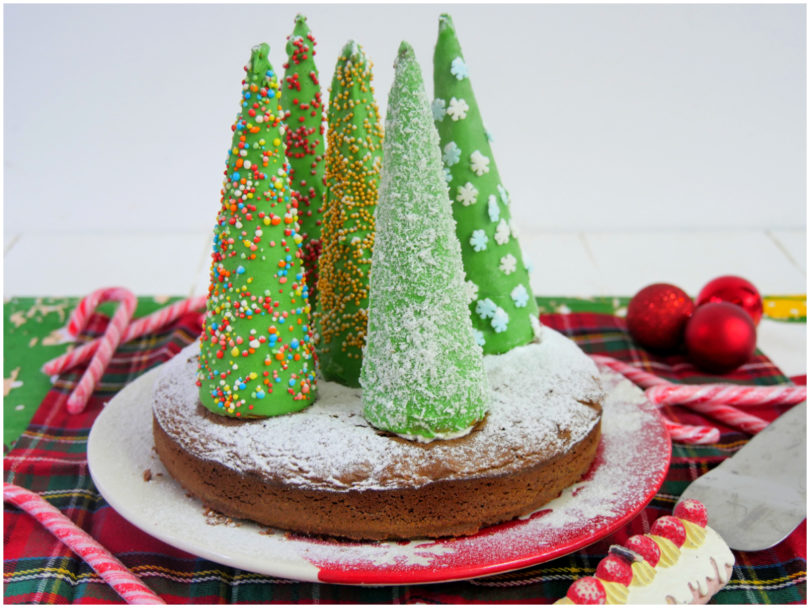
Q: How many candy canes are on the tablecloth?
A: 5